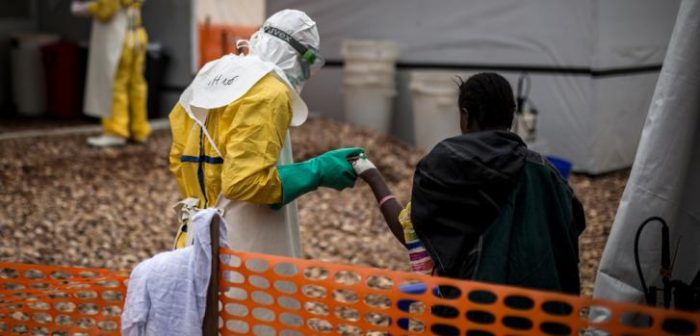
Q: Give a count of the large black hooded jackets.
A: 1